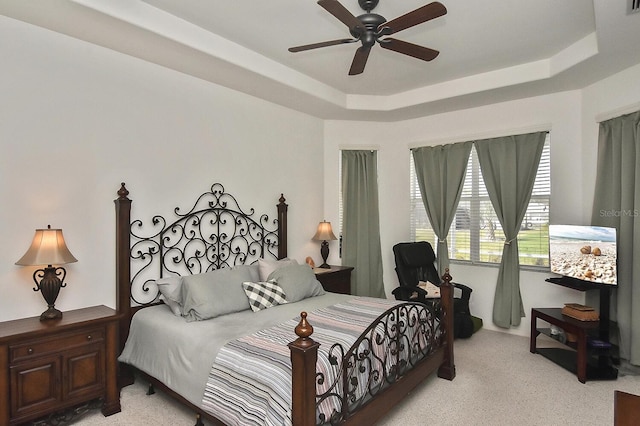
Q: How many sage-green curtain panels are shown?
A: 4